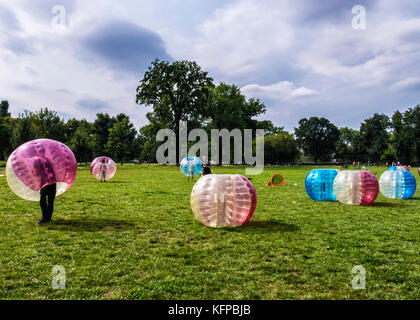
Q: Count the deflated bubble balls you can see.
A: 0